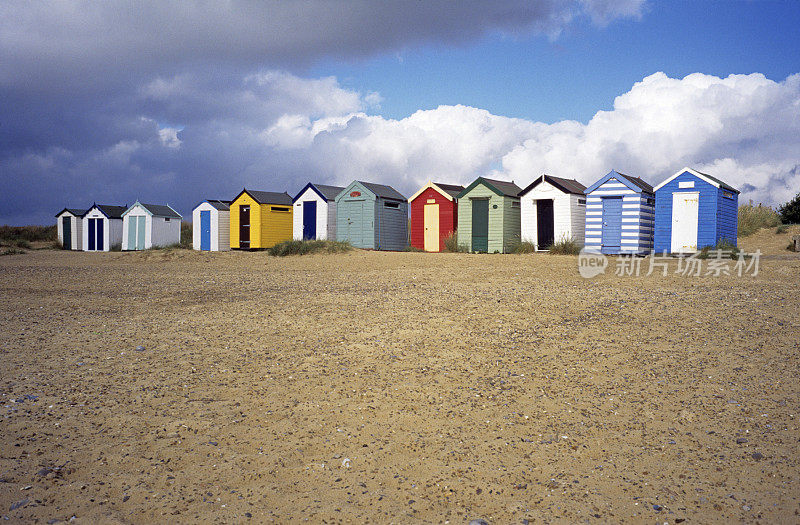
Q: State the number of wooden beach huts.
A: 12